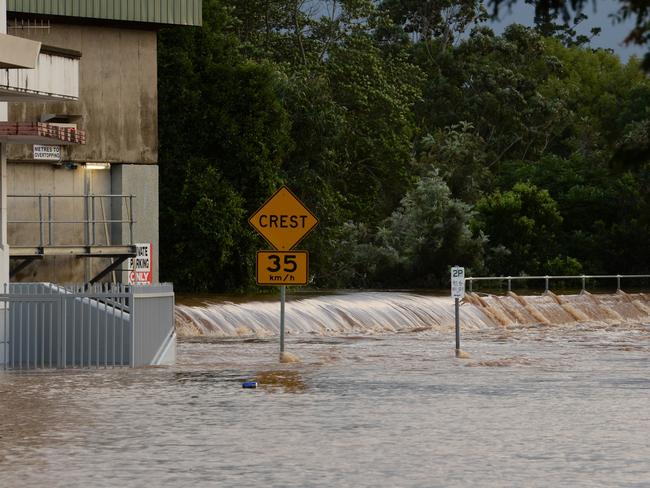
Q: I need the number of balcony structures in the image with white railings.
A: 1